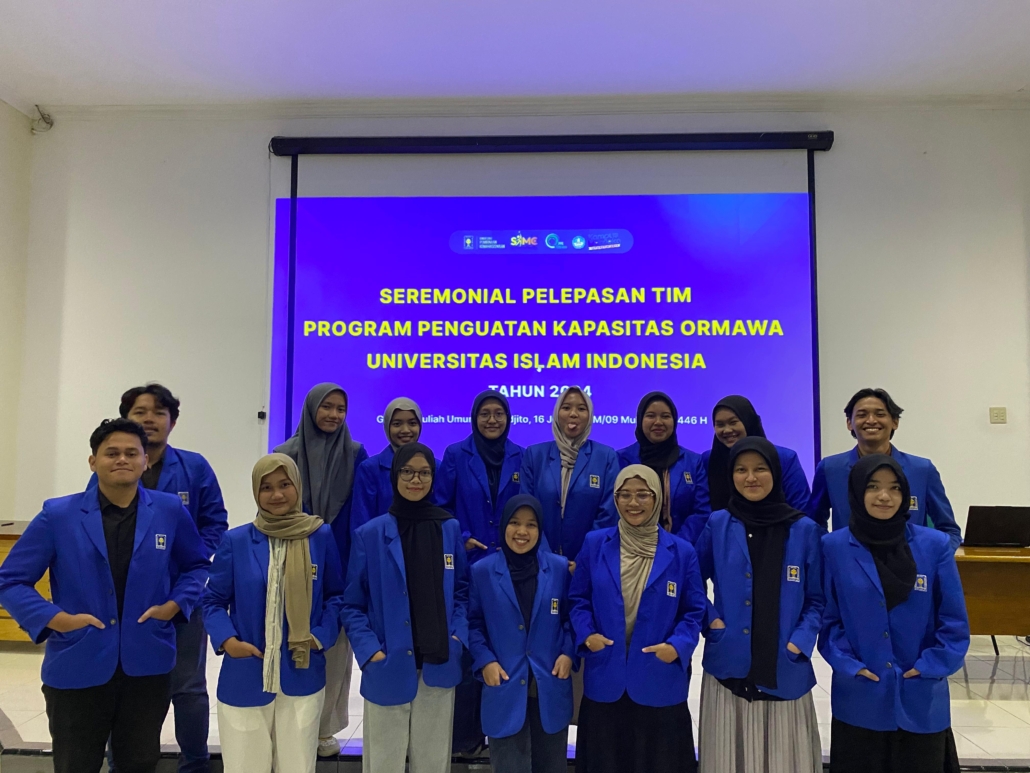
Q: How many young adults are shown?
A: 15